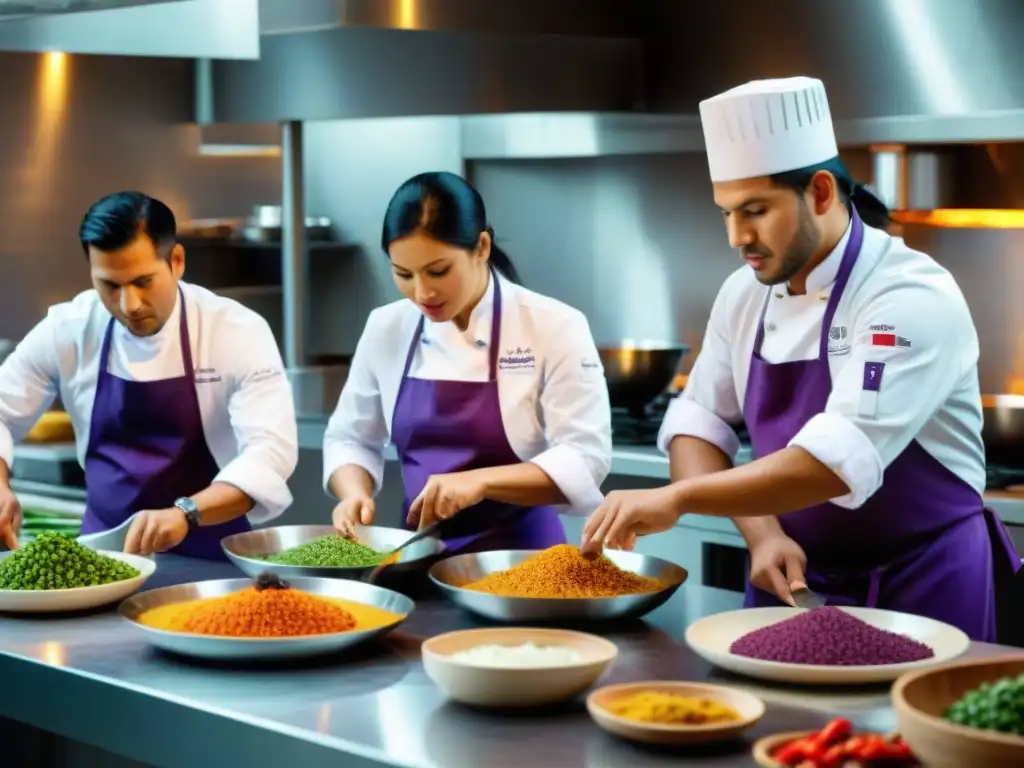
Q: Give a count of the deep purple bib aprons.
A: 3